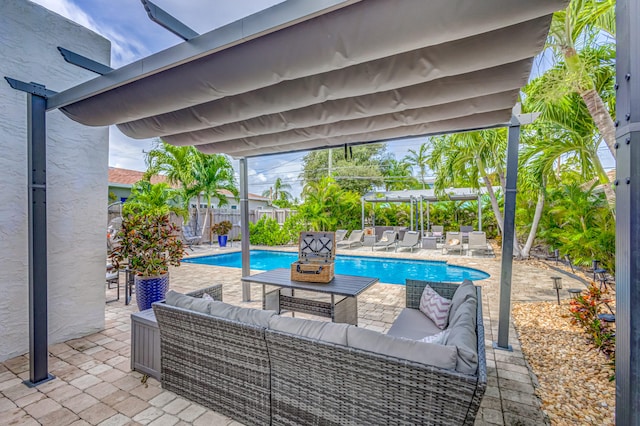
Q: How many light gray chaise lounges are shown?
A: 6